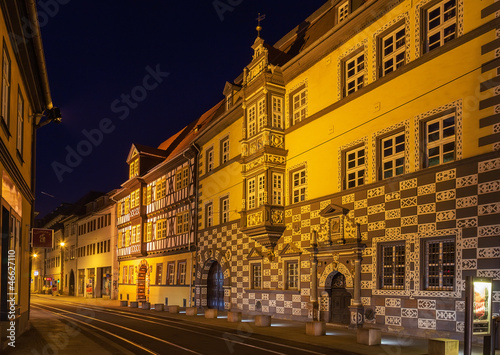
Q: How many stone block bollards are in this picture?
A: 12